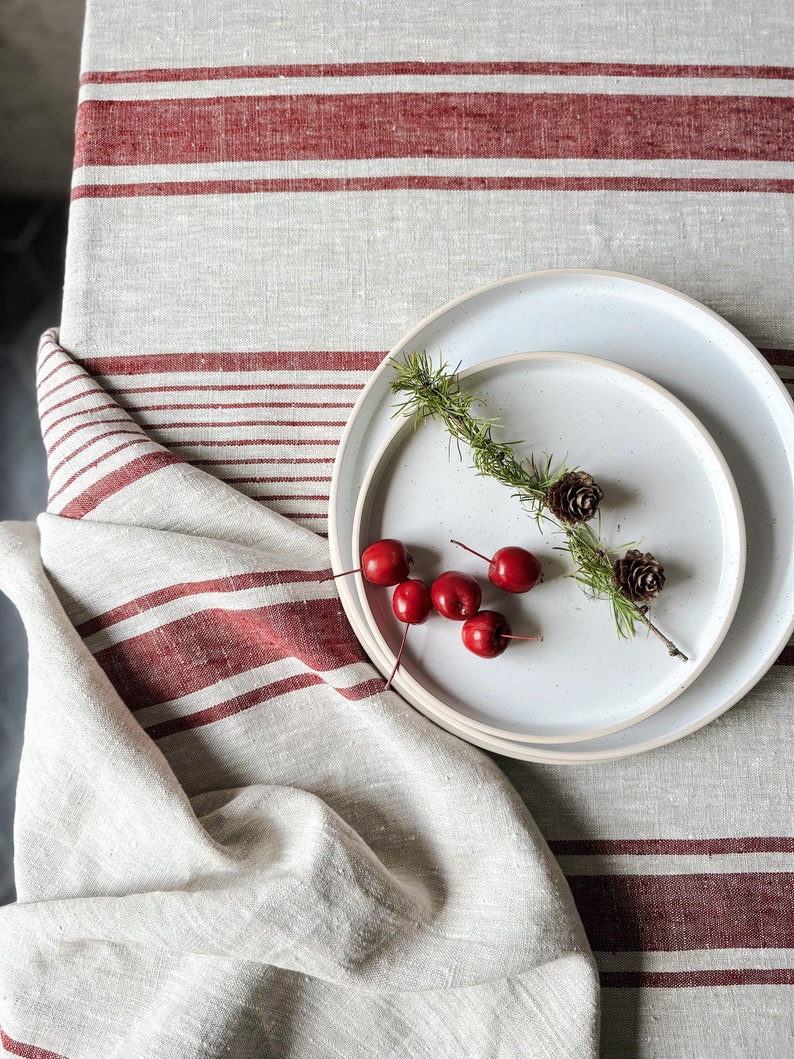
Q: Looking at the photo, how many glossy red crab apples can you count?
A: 5